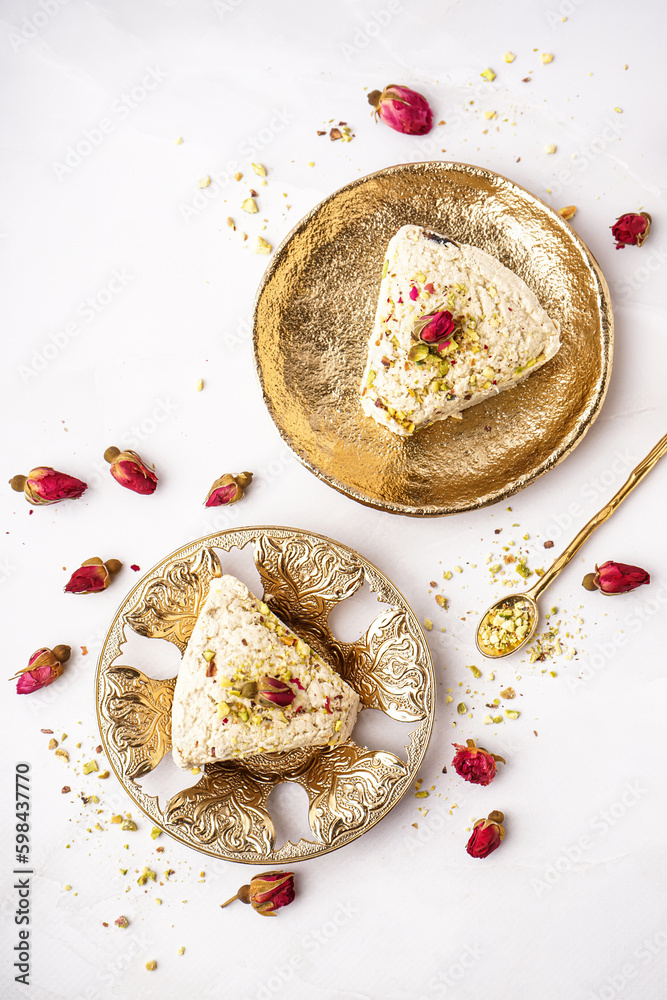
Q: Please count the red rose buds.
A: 13